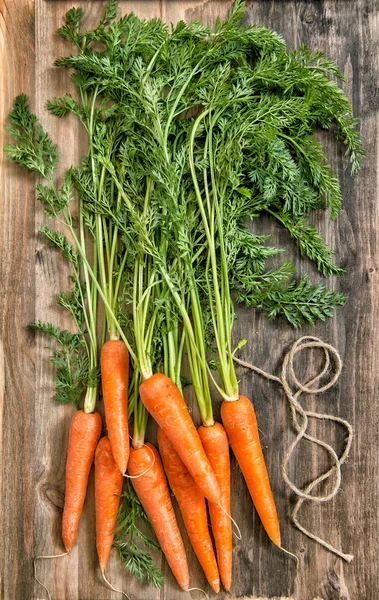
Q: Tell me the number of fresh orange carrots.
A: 8